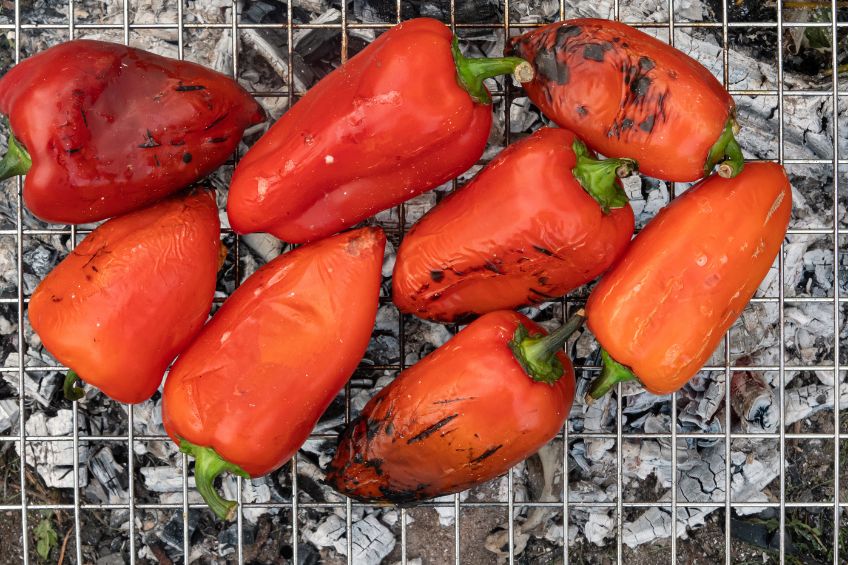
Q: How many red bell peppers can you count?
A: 8